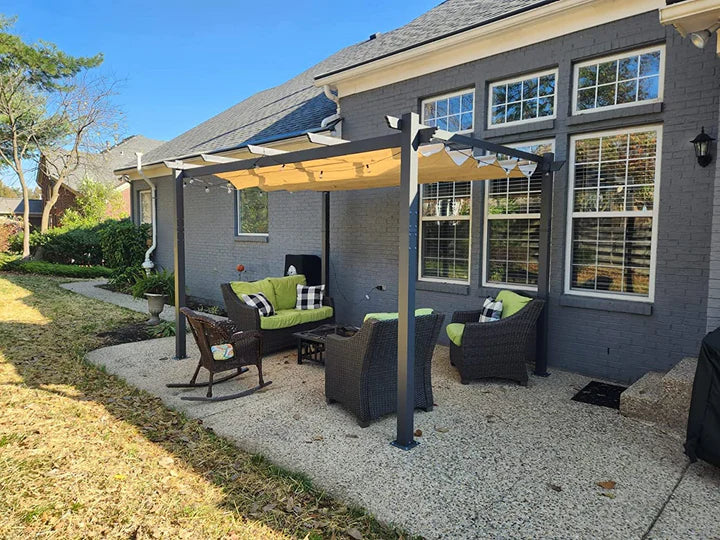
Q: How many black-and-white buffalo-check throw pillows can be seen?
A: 3